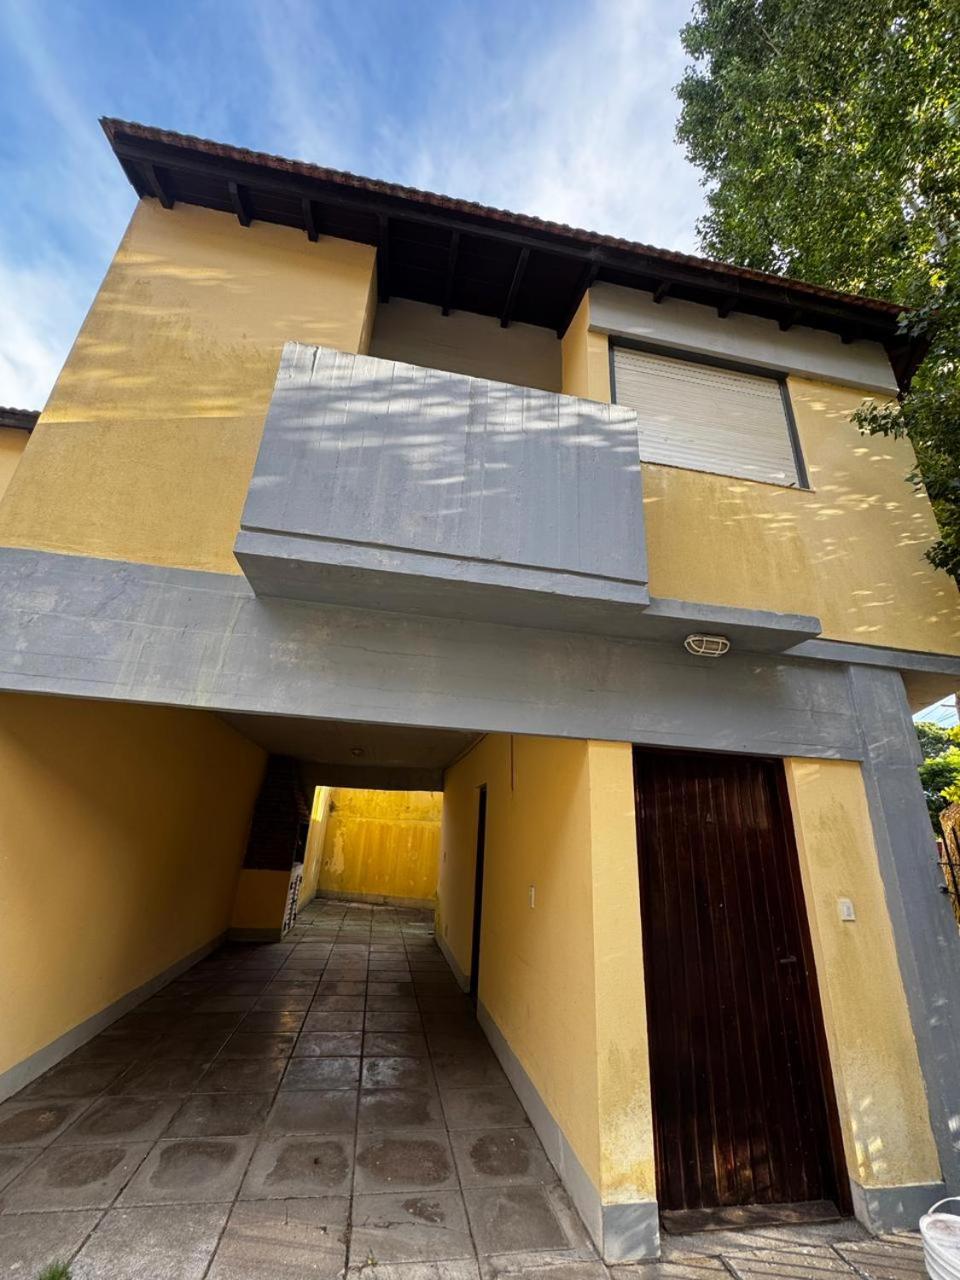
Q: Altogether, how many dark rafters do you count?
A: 11